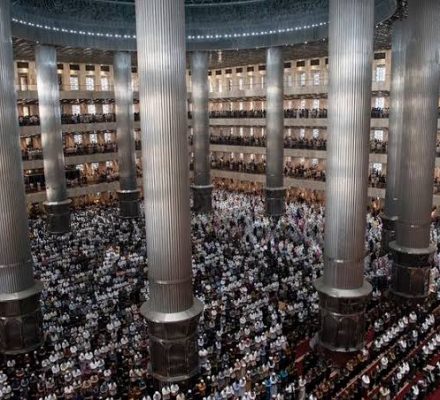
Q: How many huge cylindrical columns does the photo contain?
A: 9